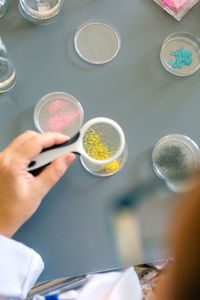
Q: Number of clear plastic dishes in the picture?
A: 5